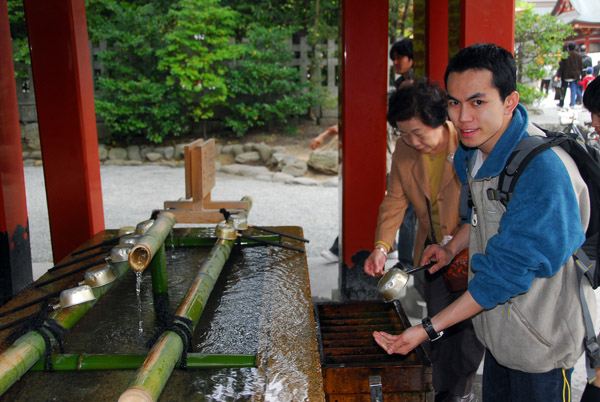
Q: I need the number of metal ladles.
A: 9